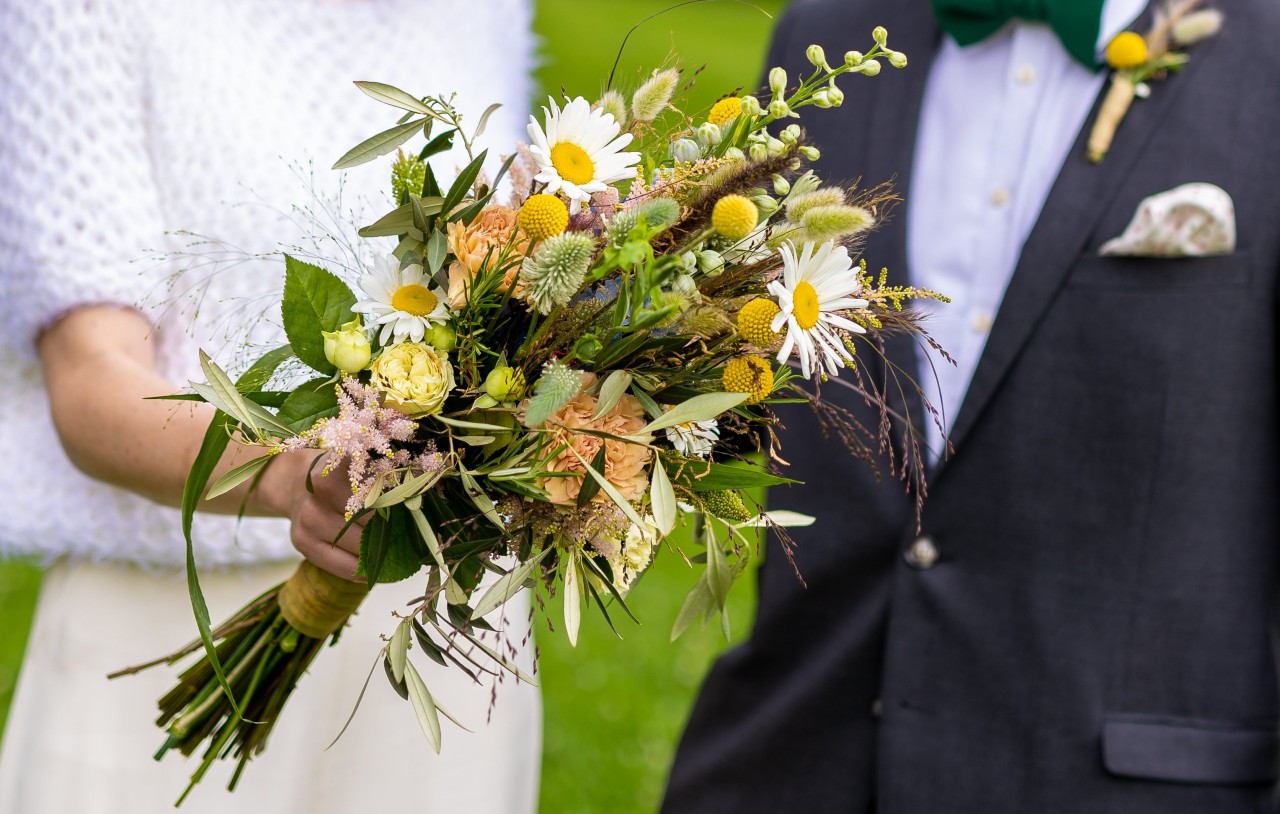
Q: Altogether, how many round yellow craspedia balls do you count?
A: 6